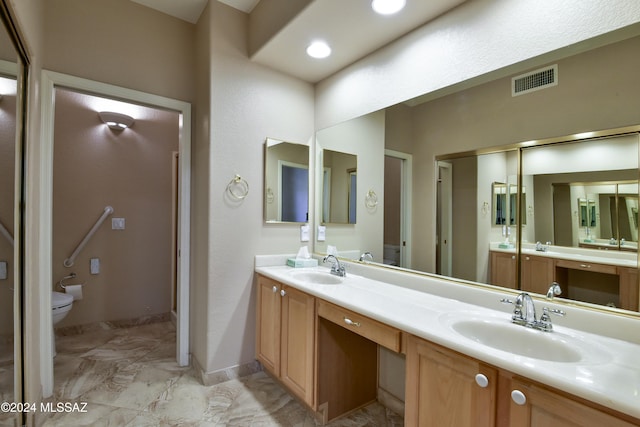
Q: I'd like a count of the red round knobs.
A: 0